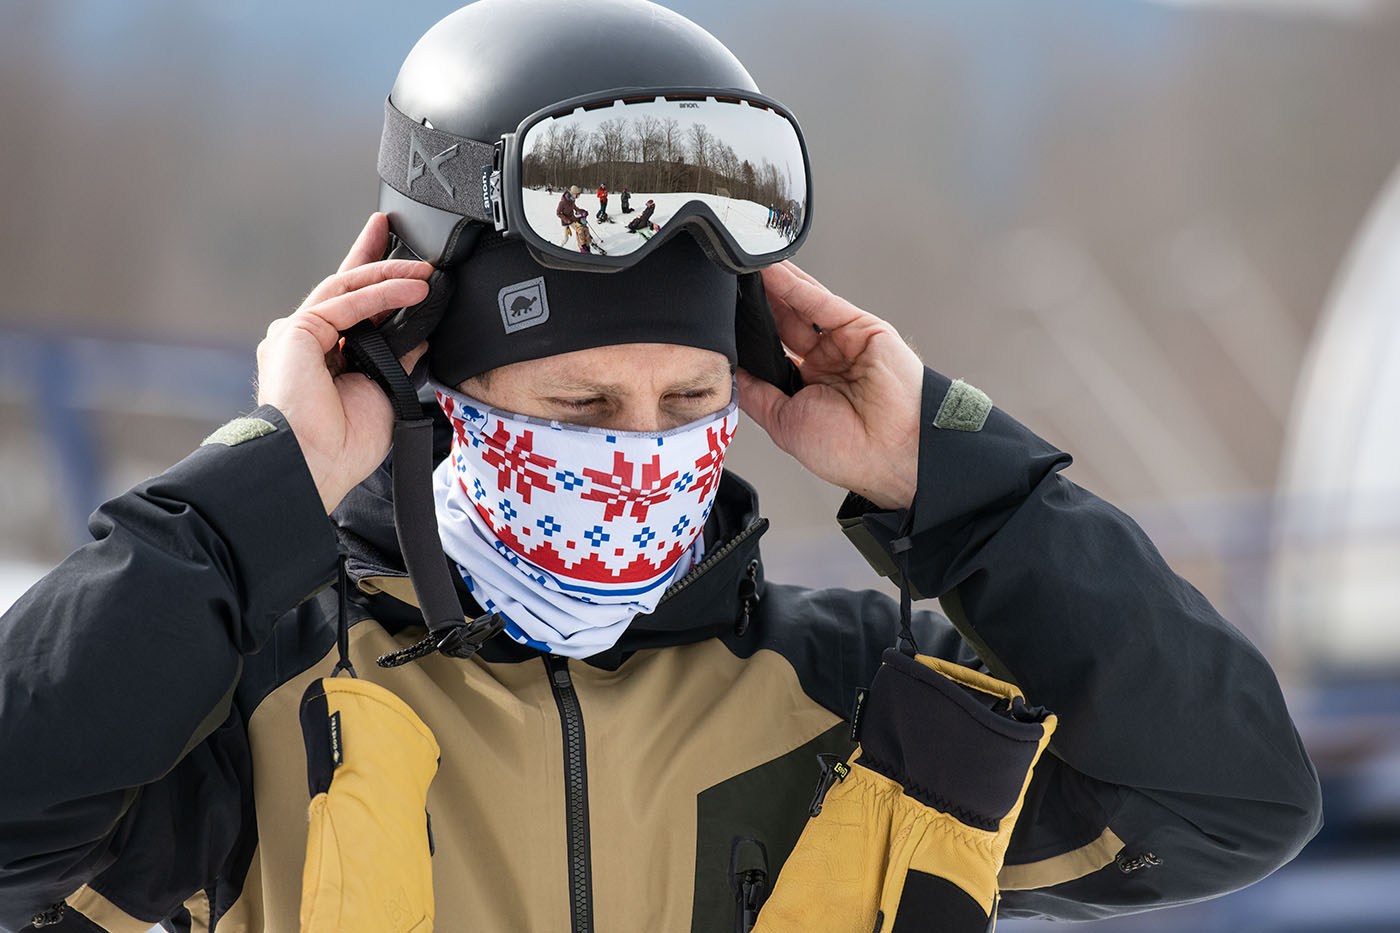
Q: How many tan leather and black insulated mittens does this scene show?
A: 2